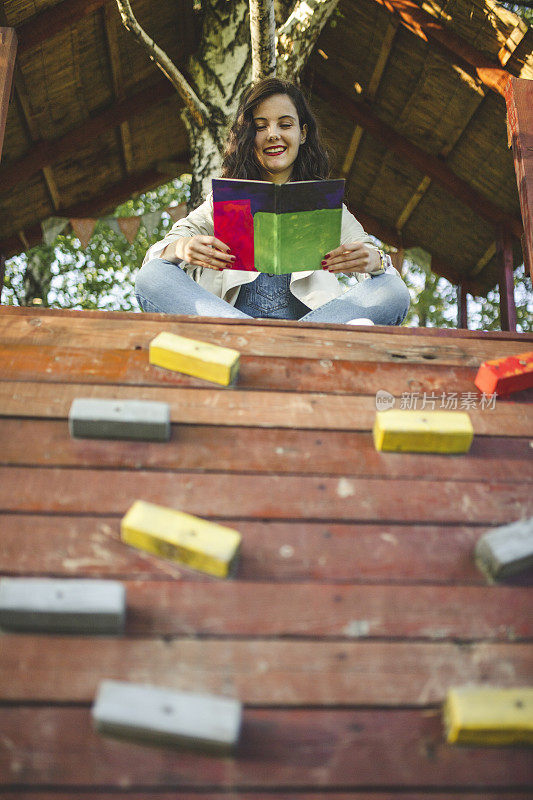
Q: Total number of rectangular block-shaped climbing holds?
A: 9